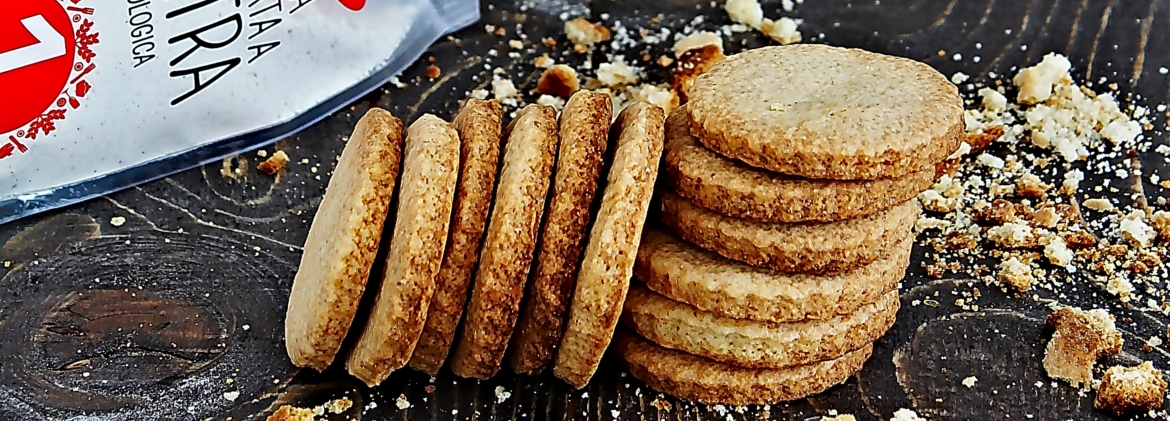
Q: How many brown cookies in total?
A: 12